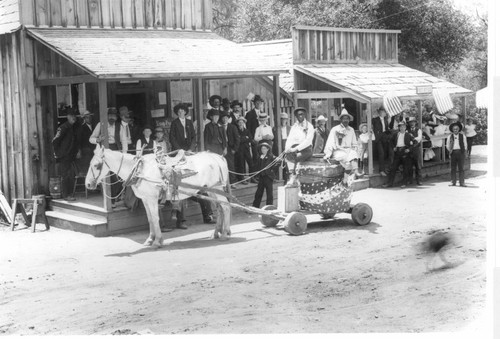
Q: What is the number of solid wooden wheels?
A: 4